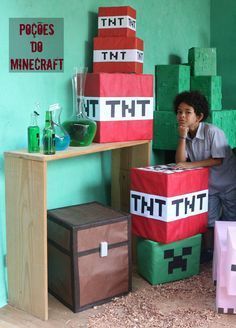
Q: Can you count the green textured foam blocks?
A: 5